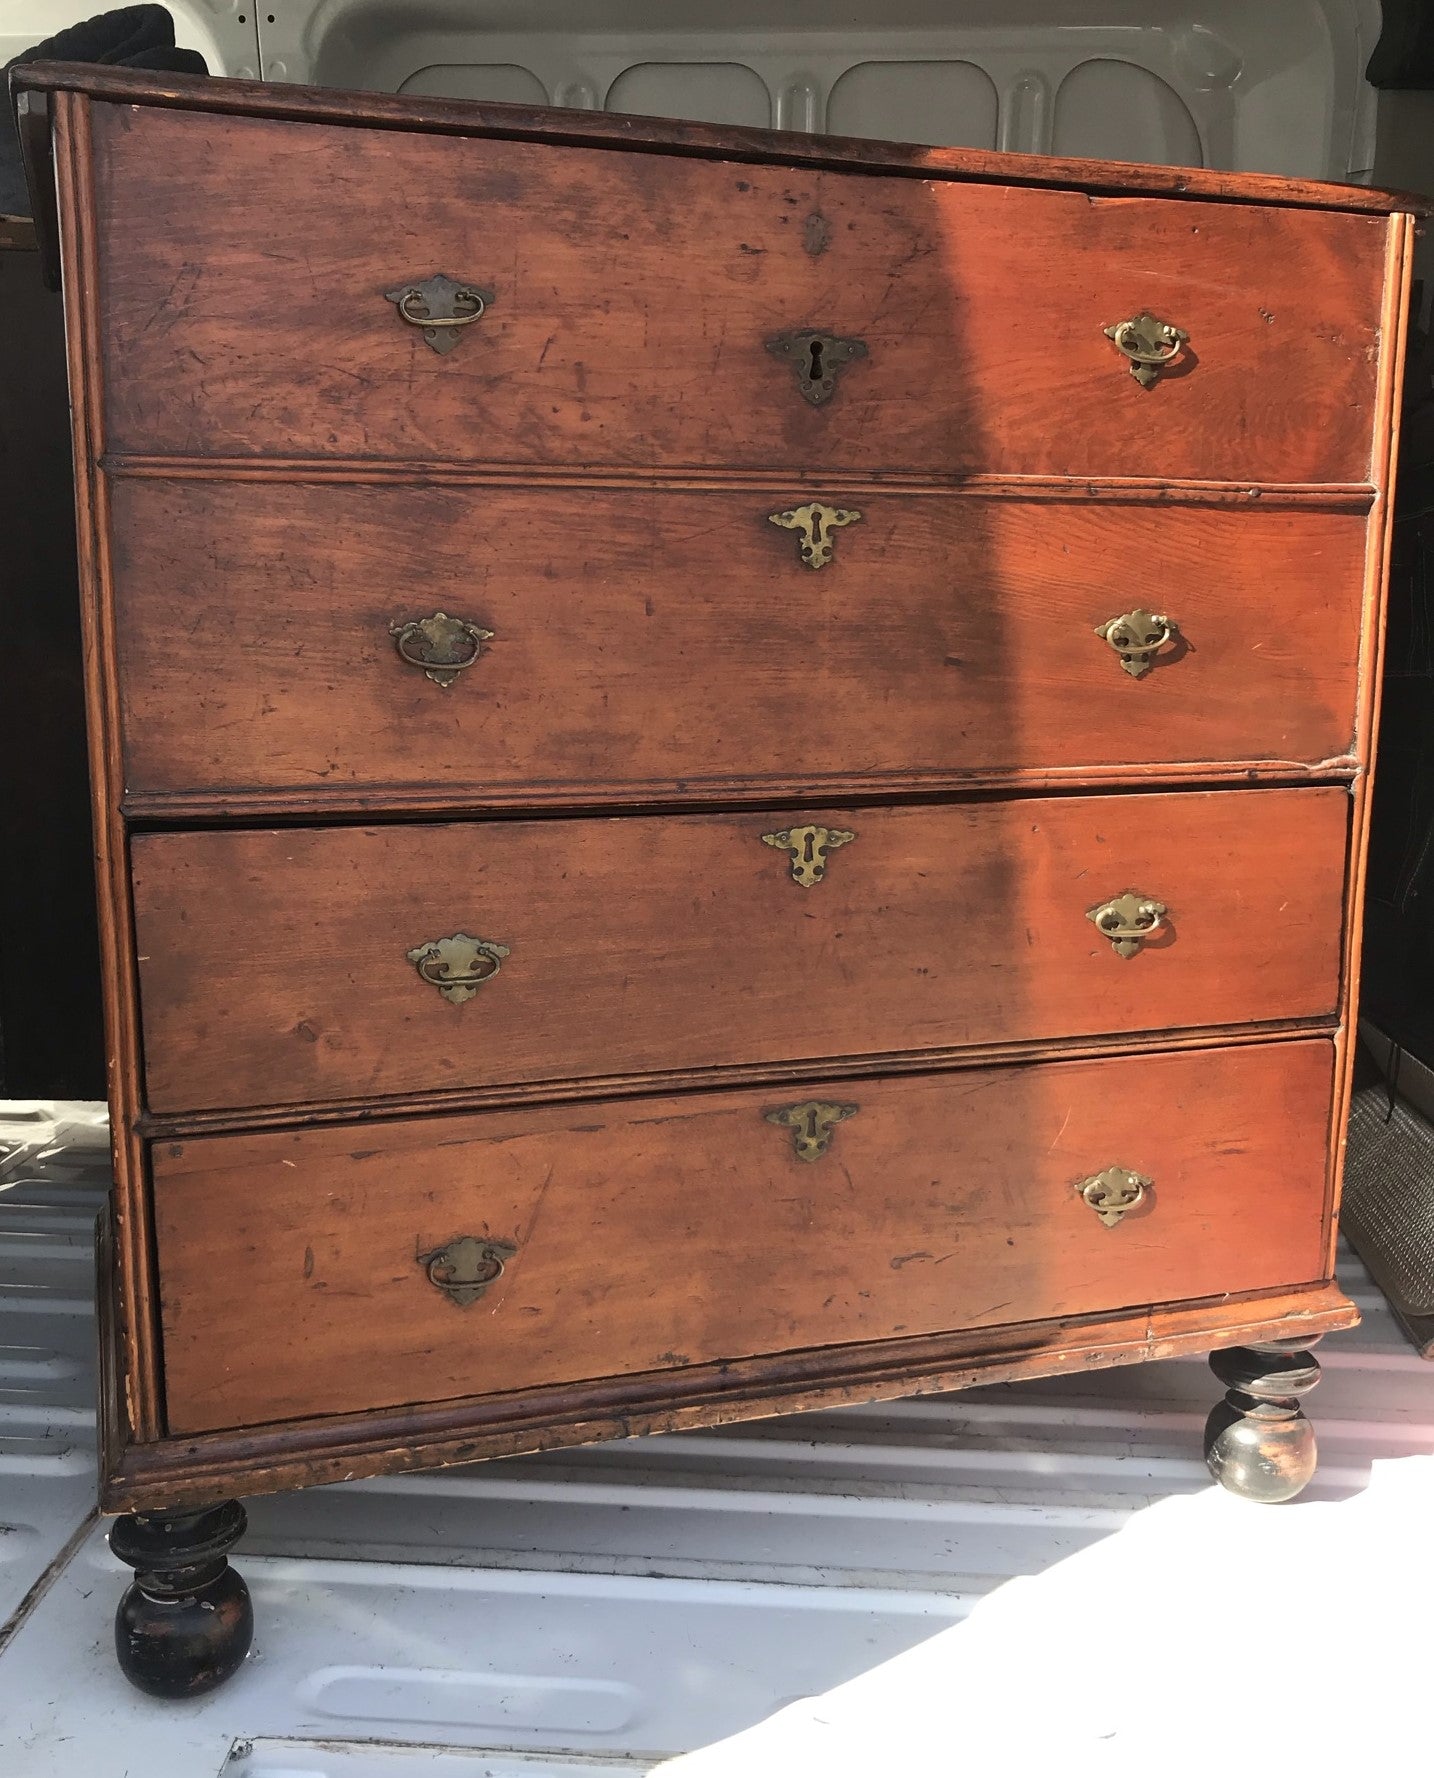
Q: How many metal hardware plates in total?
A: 12